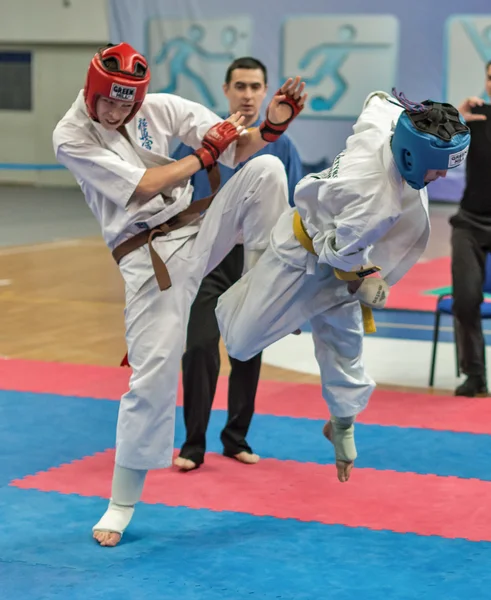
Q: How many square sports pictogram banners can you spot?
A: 3